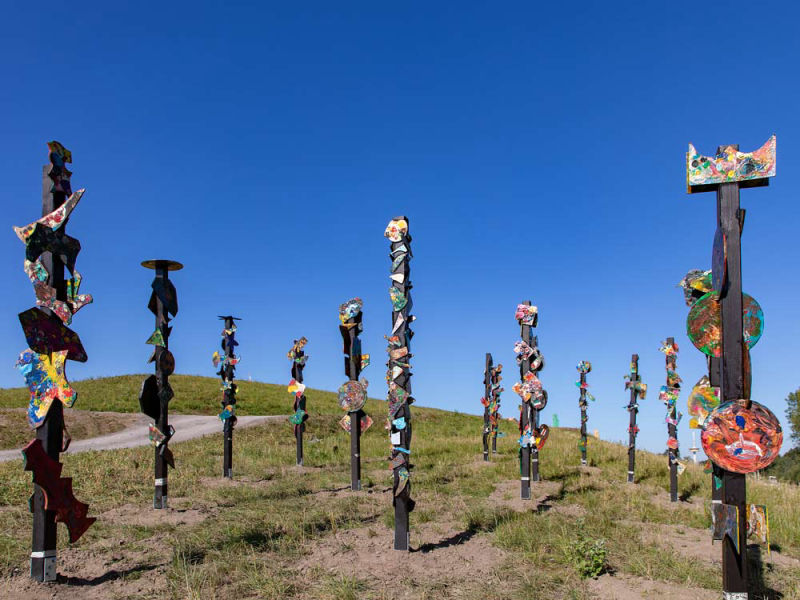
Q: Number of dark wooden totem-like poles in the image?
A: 15